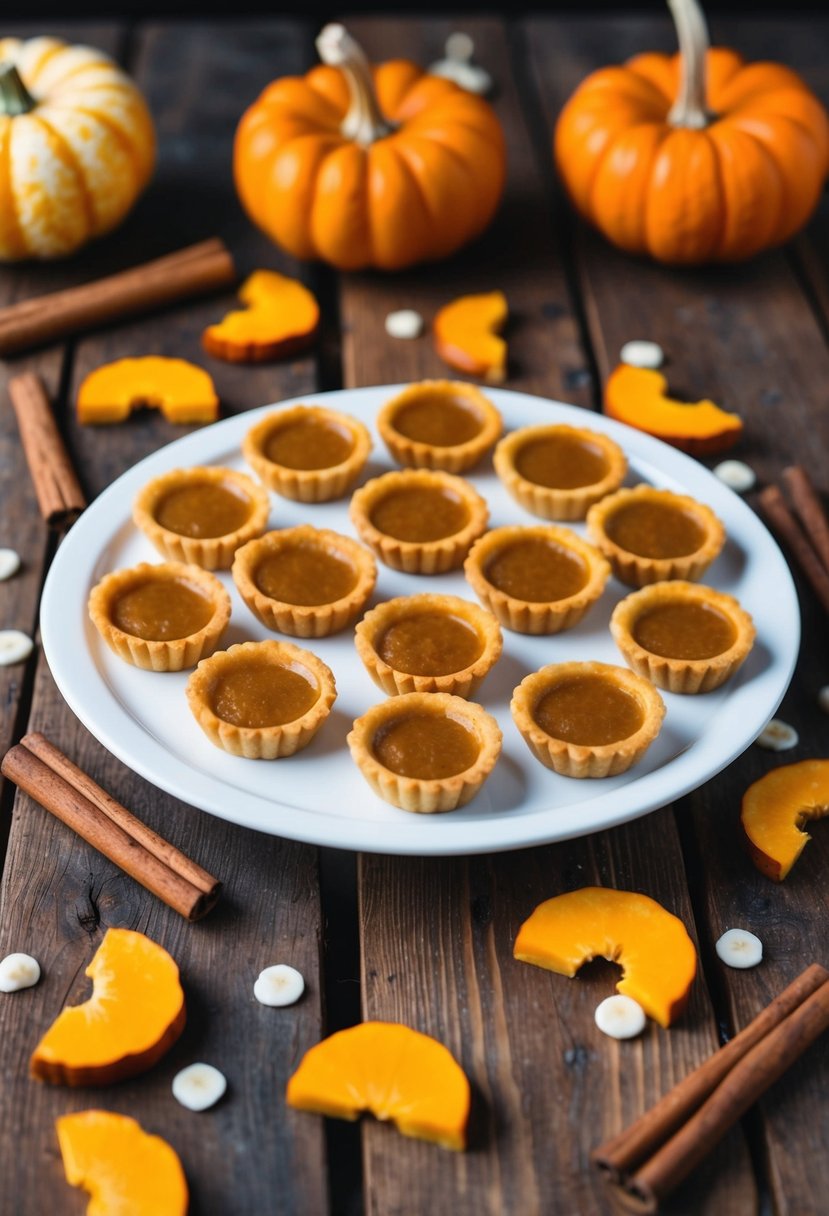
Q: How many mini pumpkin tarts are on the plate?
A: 14